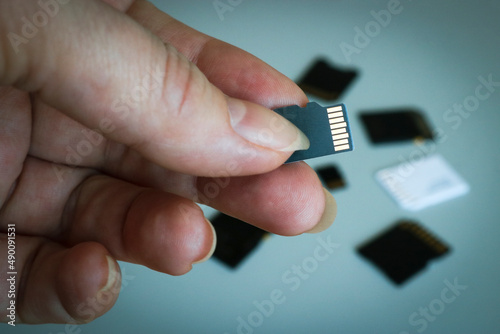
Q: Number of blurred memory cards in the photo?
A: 6